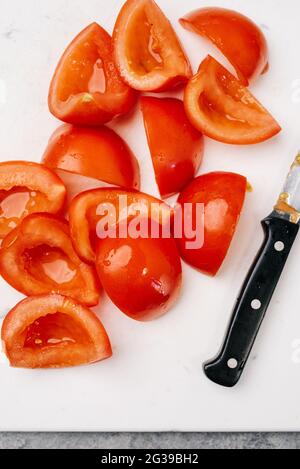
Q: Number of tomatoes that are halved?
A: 12